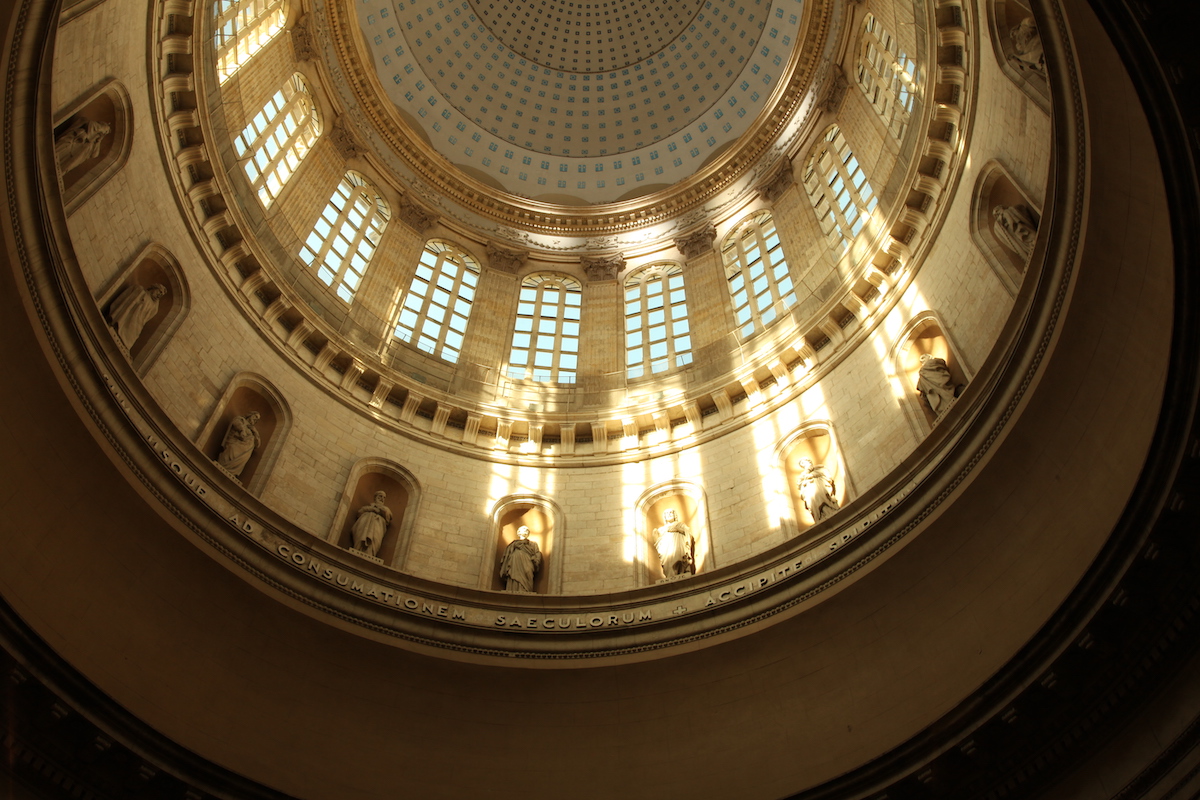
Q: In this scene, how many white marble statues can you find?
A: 10